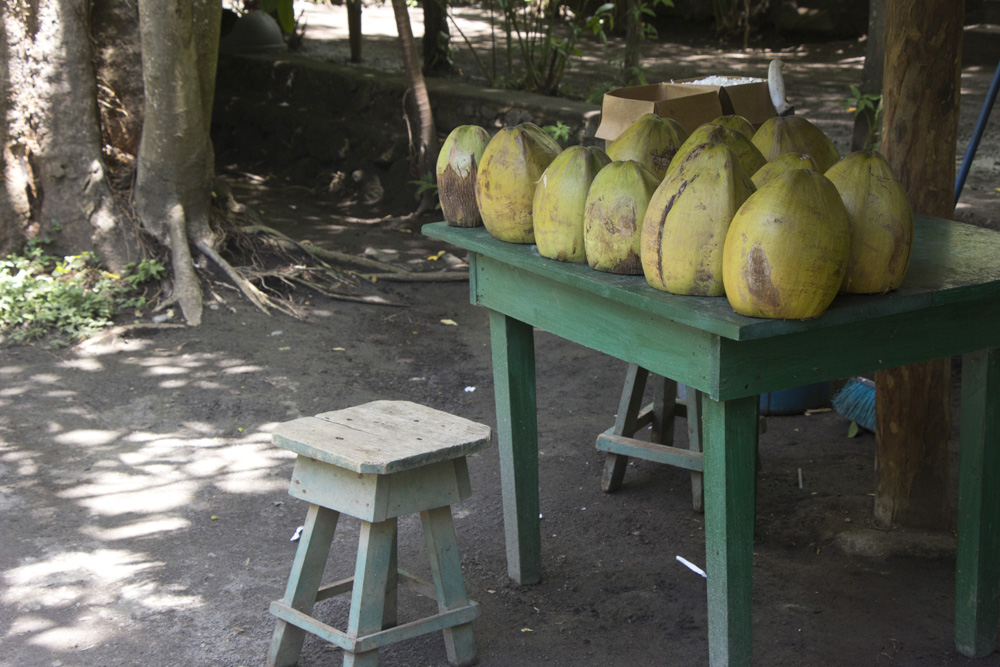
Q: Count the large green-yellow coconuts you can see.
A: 12